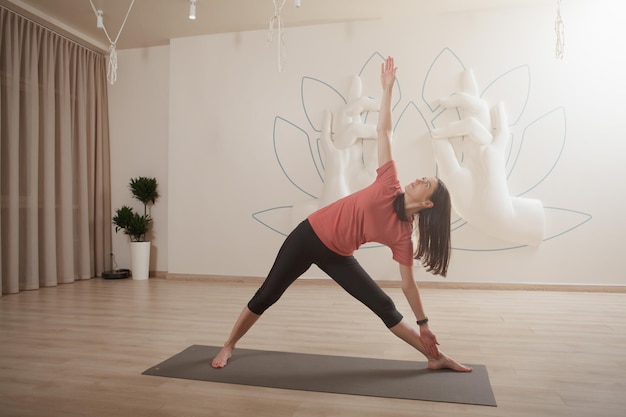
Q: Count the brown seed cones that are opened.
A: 0